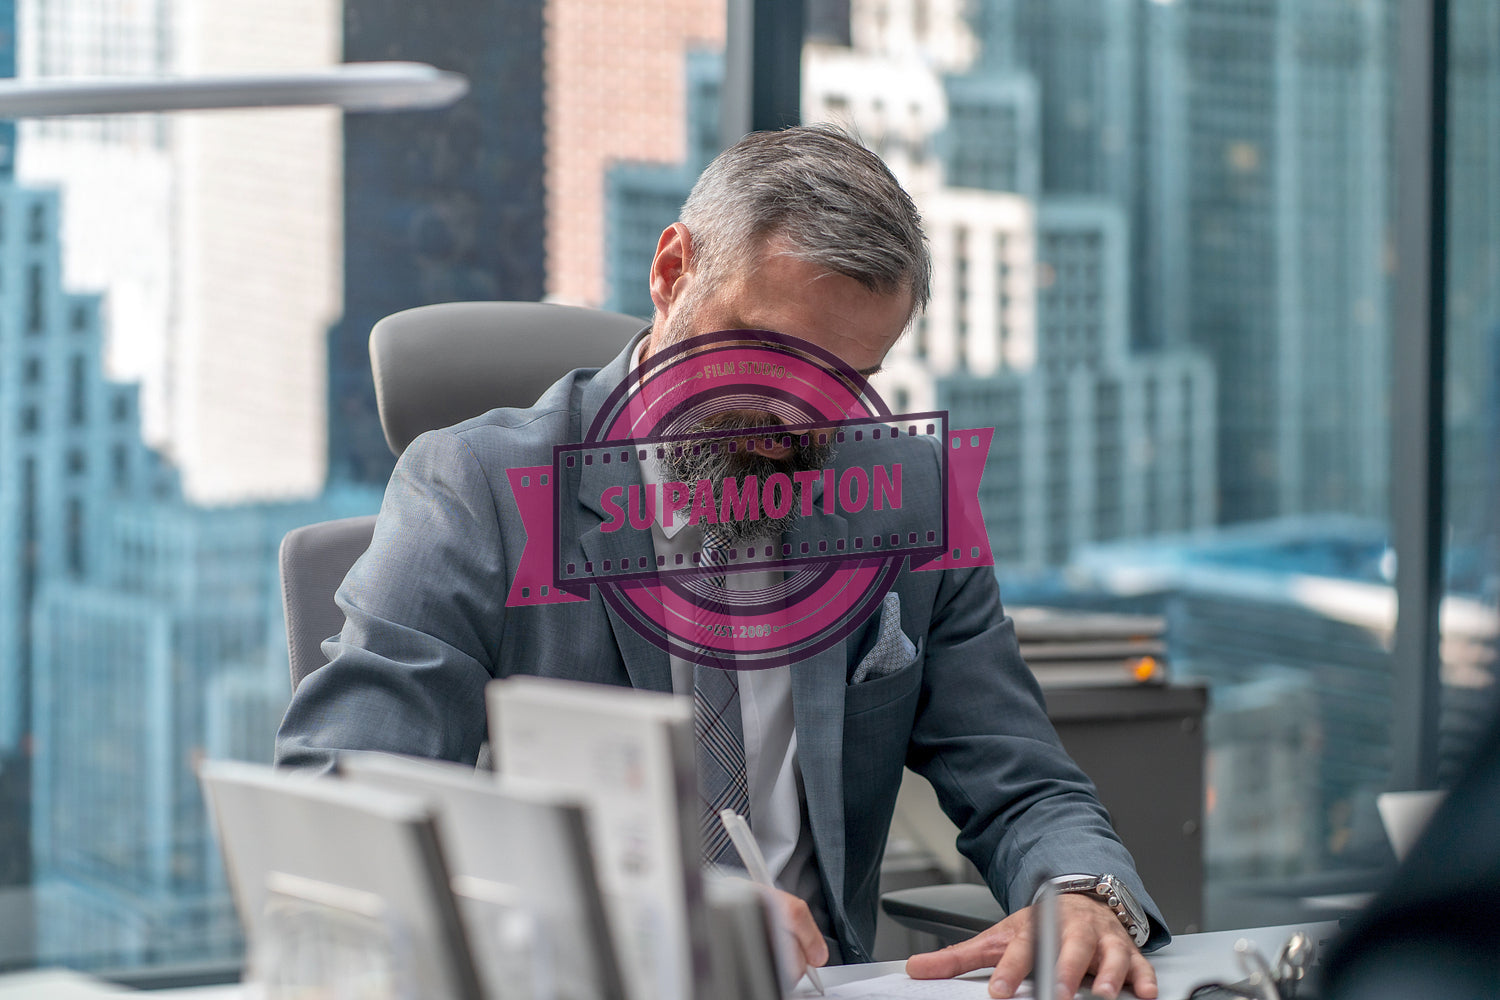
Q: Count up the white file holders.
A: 3